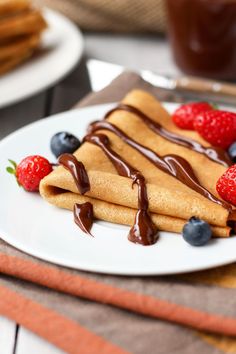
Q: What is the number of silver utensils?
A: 1